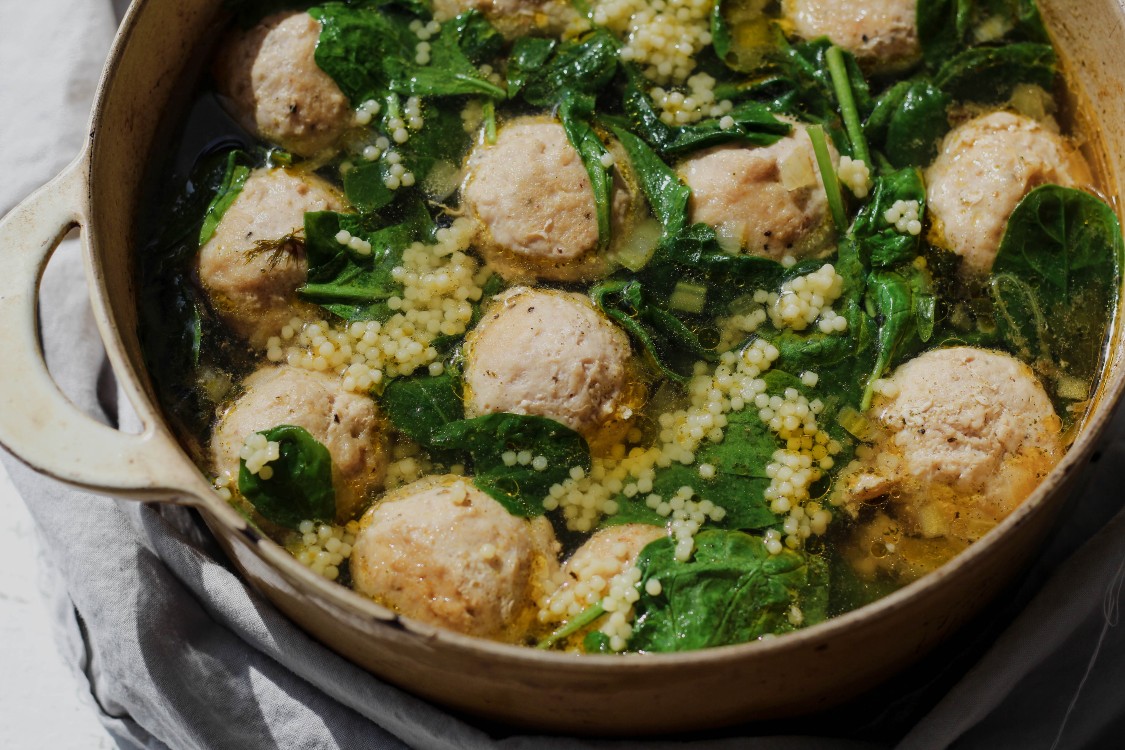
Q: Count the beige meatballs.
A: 12